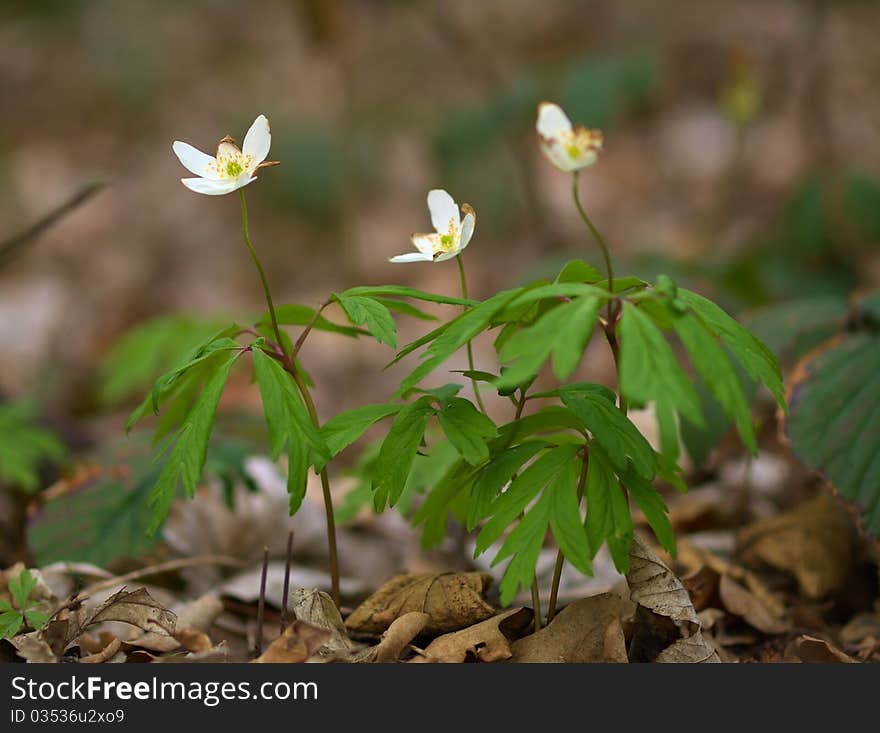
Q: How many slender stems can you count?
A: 3